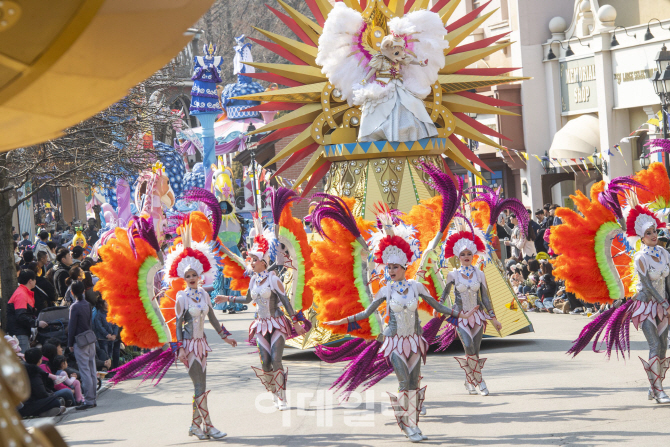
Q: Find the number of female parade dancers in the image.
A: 5